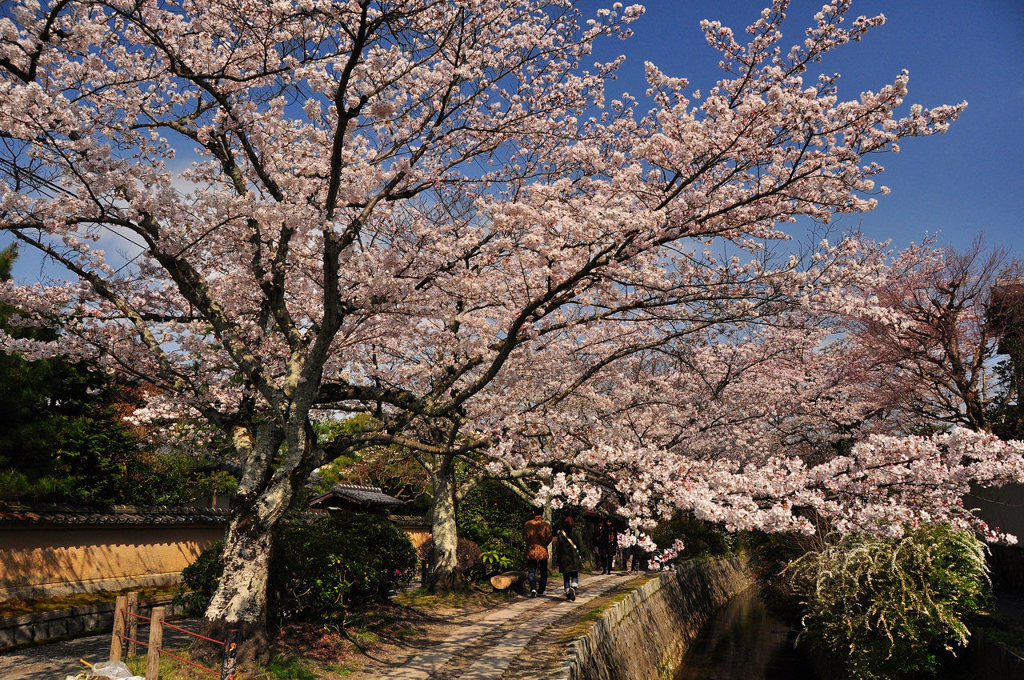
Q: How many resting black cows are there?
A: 0